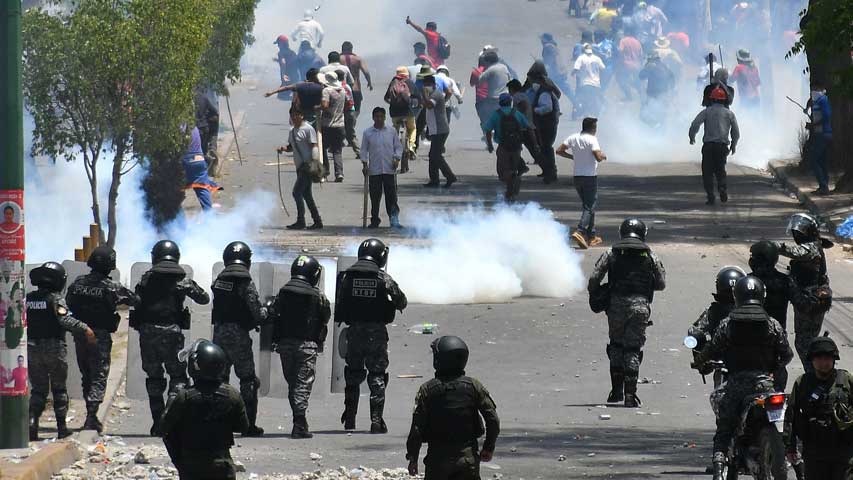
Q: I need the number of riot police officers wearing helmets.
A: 14